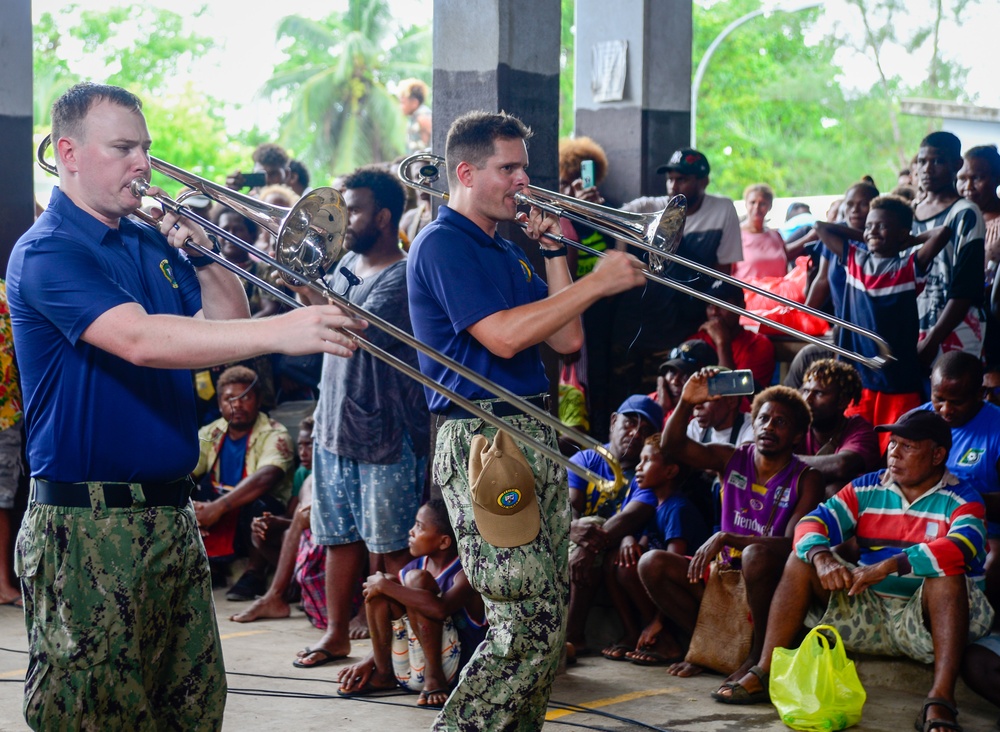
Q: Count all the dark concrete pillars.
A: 3